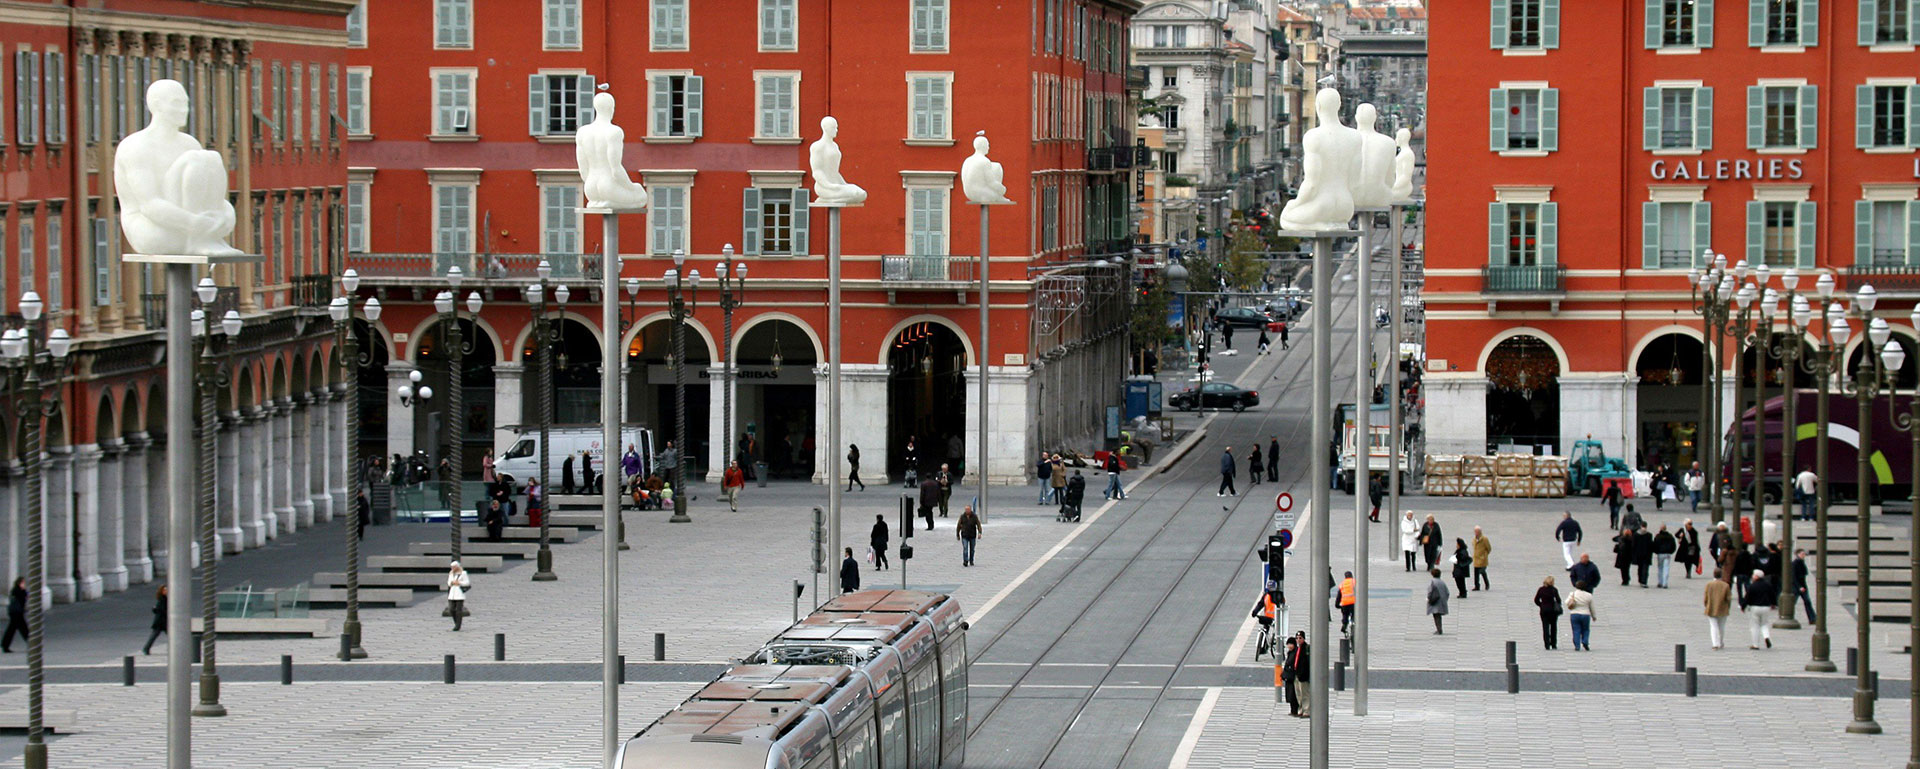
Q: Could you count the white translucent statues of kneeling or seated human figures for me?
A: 7